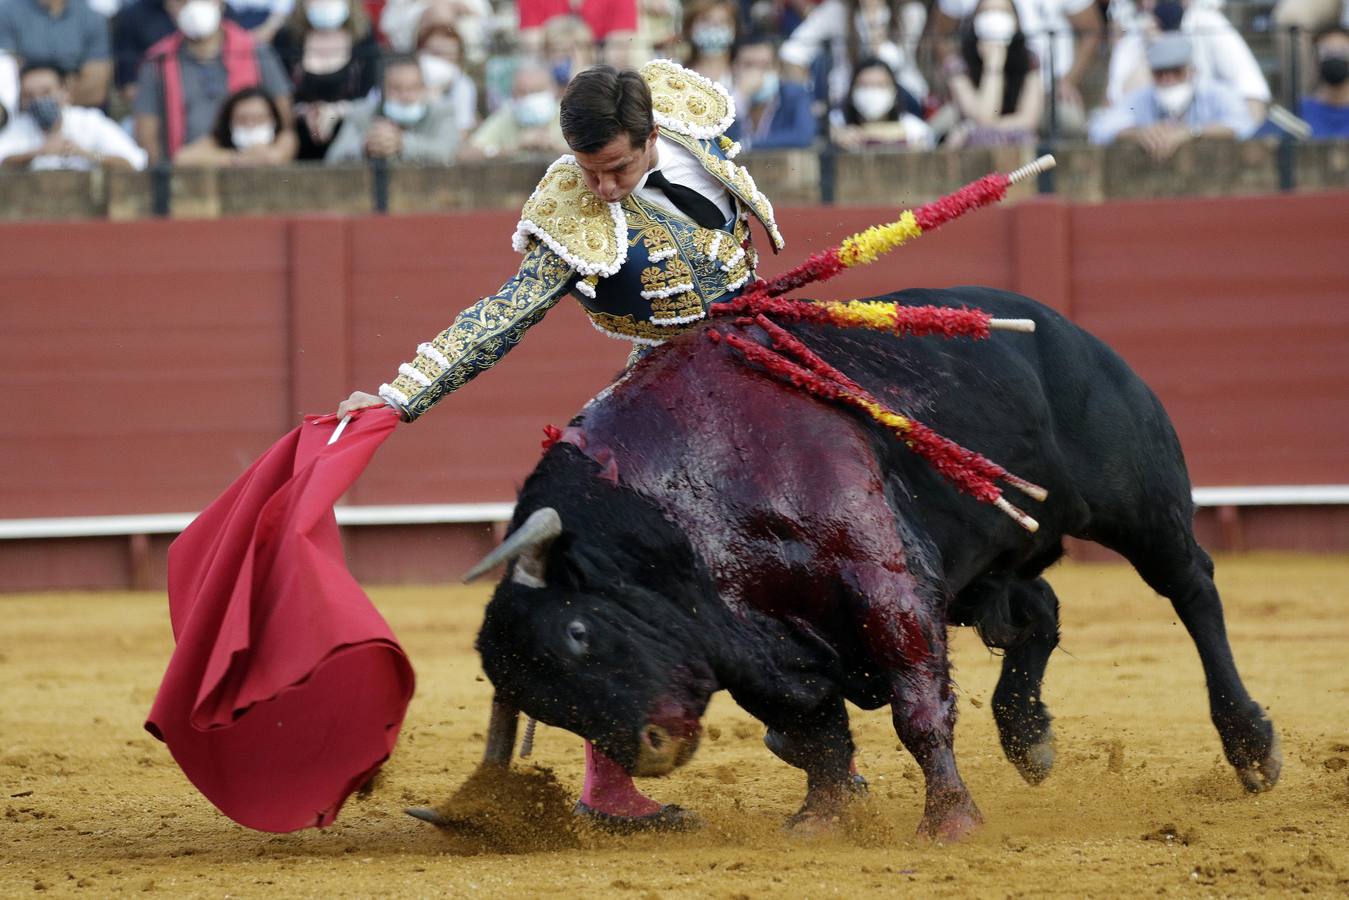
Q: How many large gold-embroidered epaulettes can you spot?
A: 2